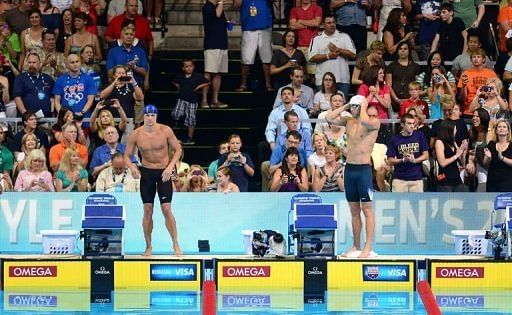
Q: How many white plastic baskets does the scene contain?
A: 3